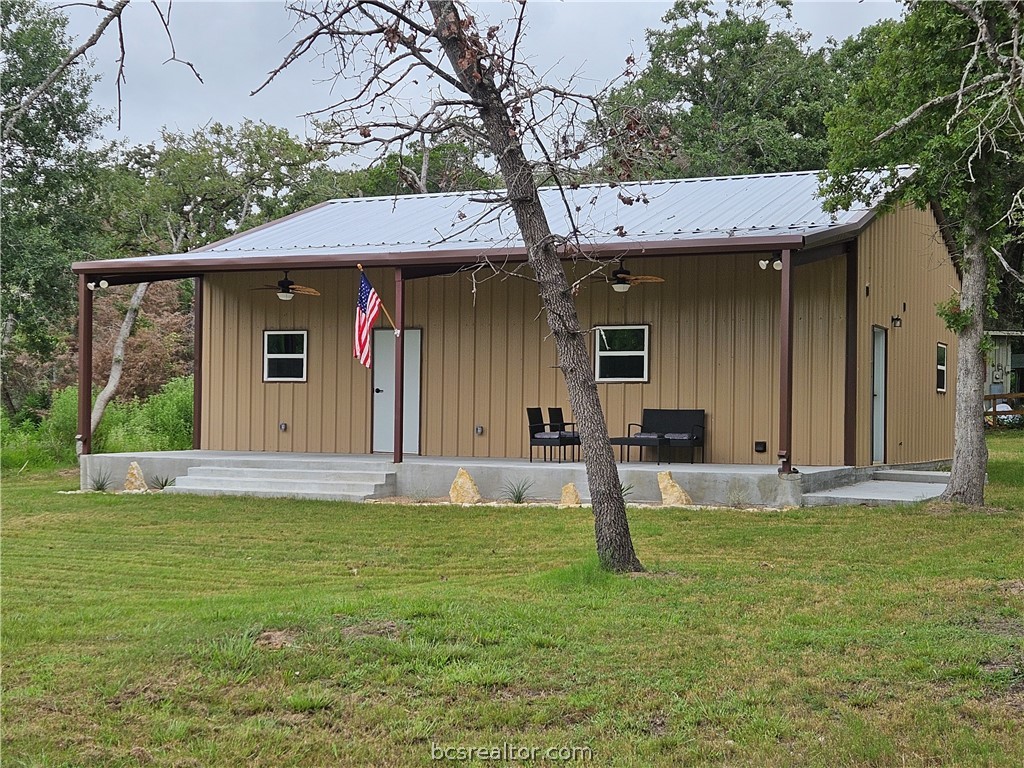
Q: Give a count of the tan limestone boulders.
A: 4